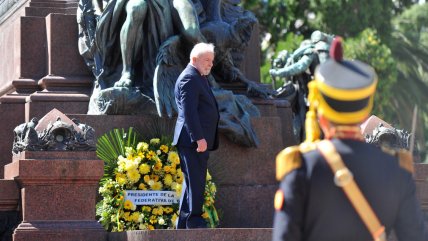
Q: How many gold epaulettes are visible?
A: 2